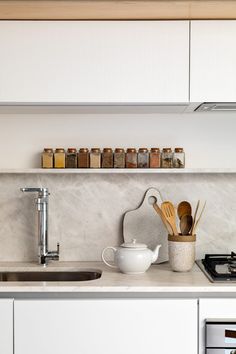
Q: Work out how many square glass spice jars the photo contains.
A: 12